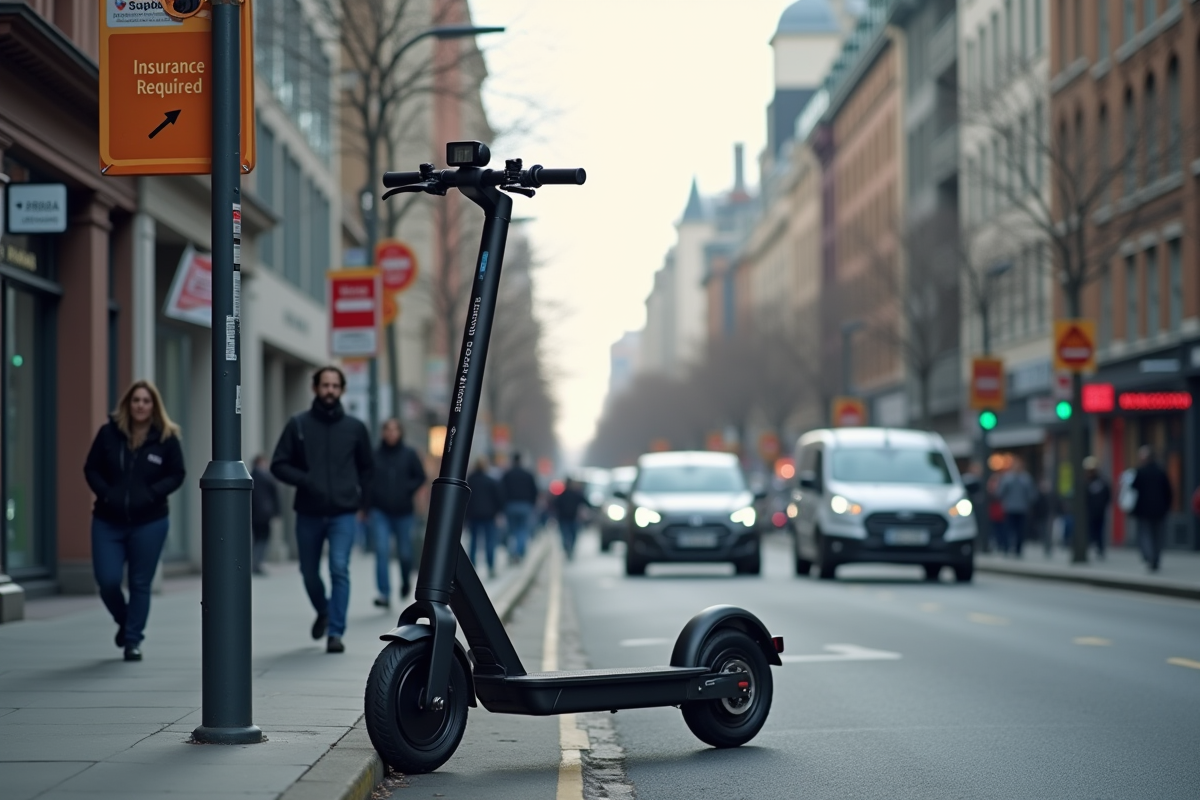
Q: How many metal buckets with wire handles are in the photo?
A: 0